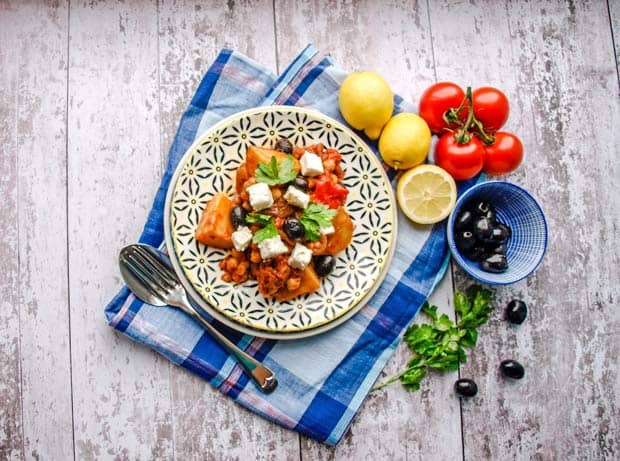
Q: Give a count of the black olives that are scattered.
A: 3